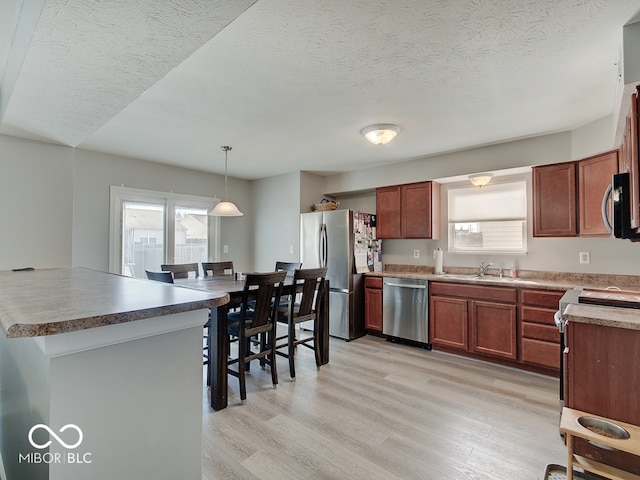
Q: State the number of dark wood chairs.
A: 6